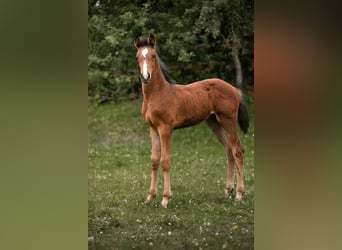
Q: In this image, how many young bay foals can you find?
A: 1